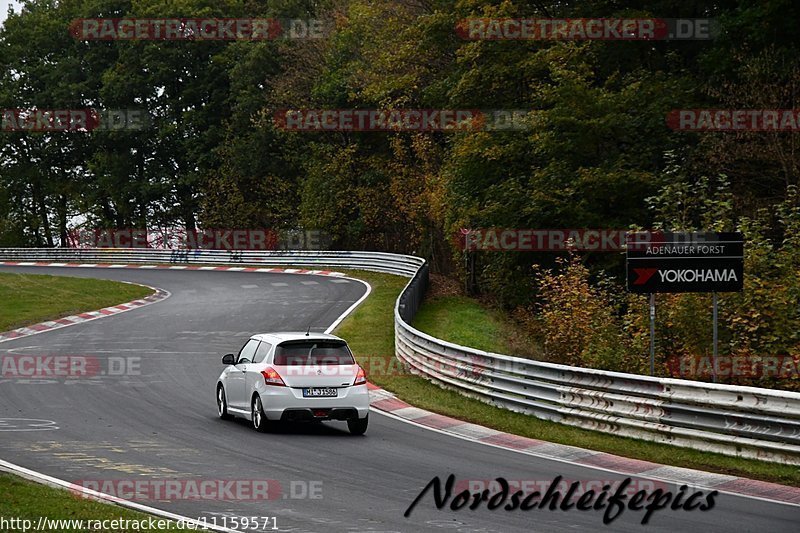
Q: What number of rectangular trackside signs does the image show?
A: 1